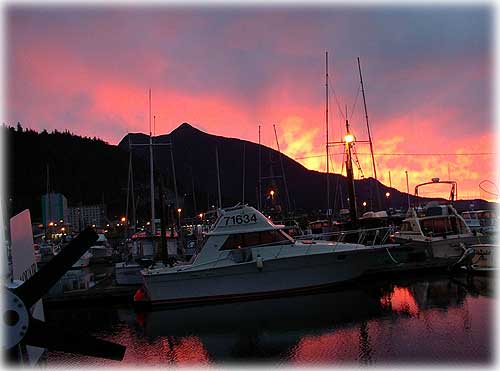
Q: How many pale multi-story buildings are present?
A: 2